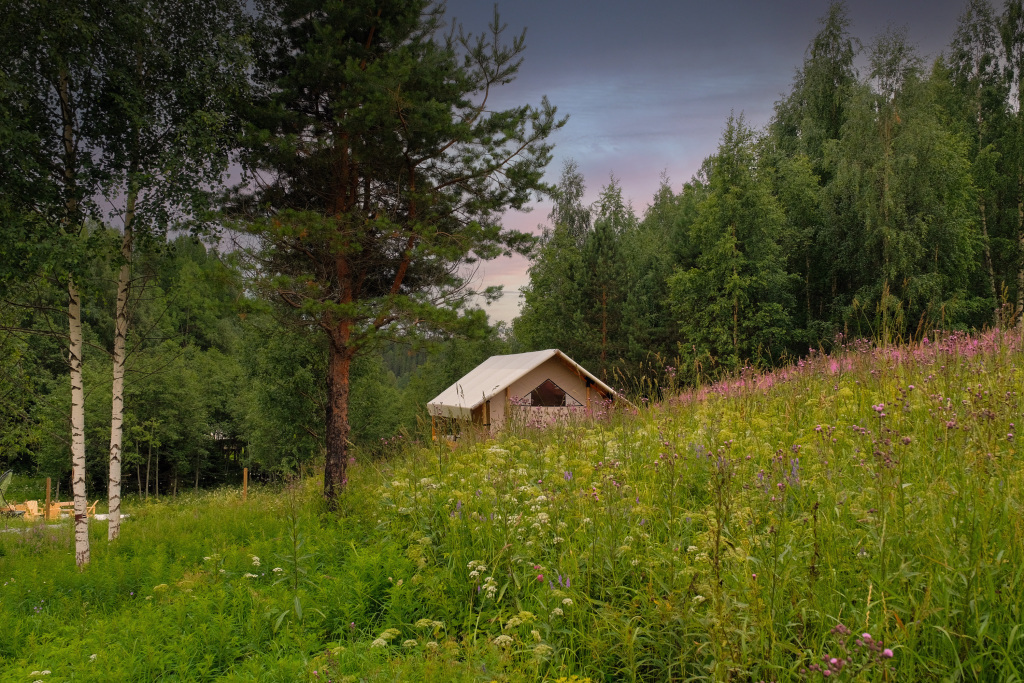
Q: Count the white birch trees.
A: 2